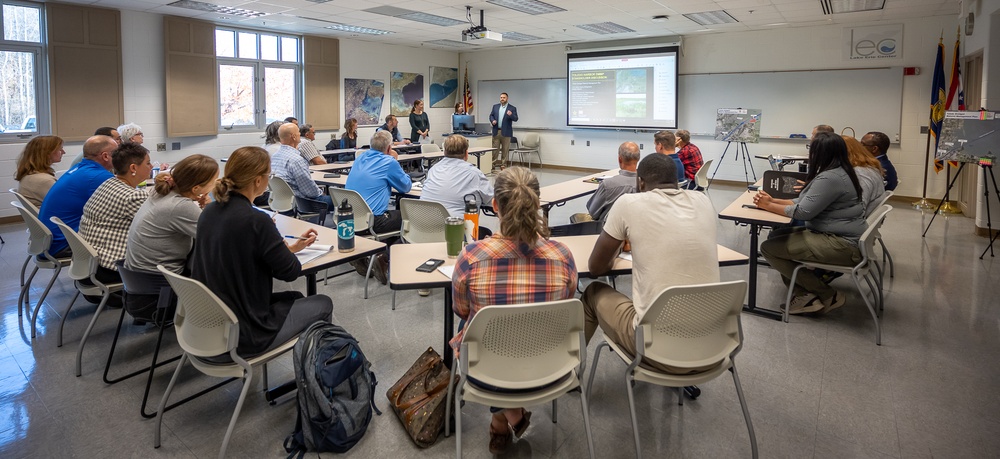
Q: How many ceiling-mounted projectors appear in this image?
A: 1